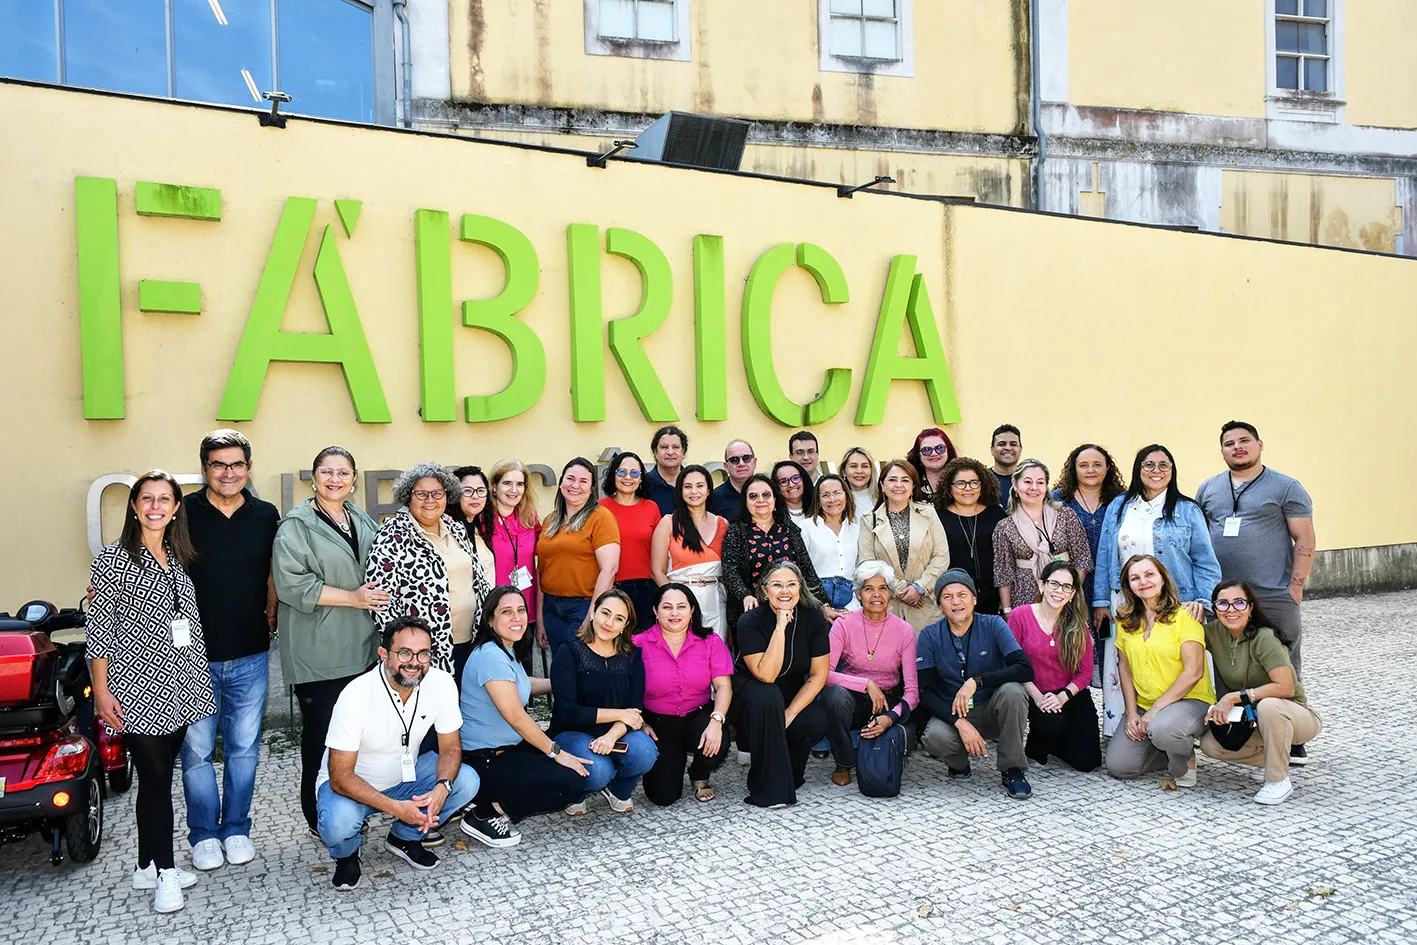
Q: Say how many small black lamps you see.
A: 3